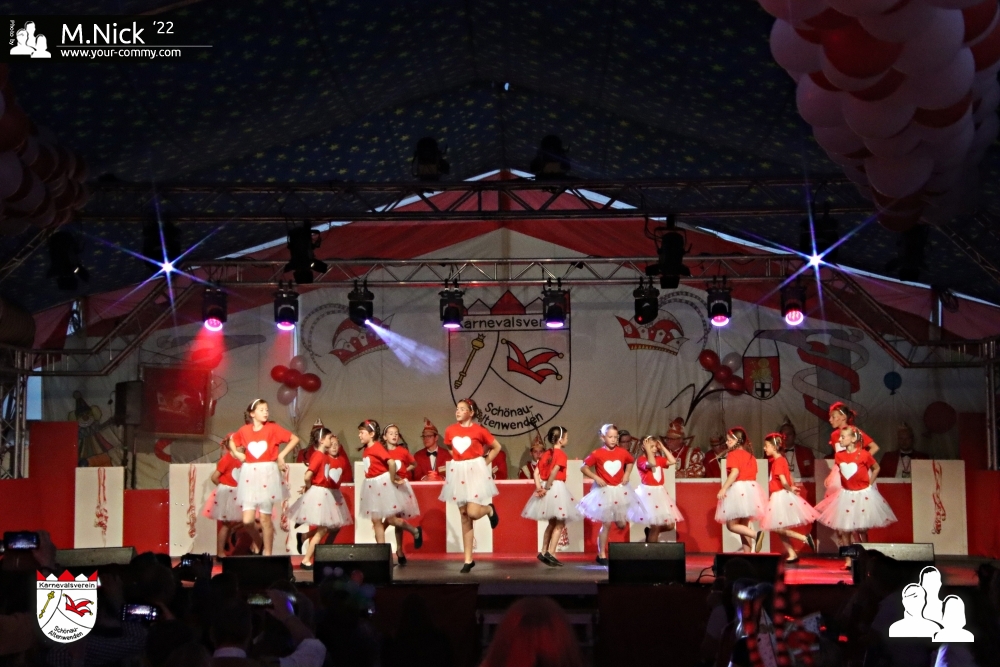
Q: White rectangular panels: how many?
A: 10